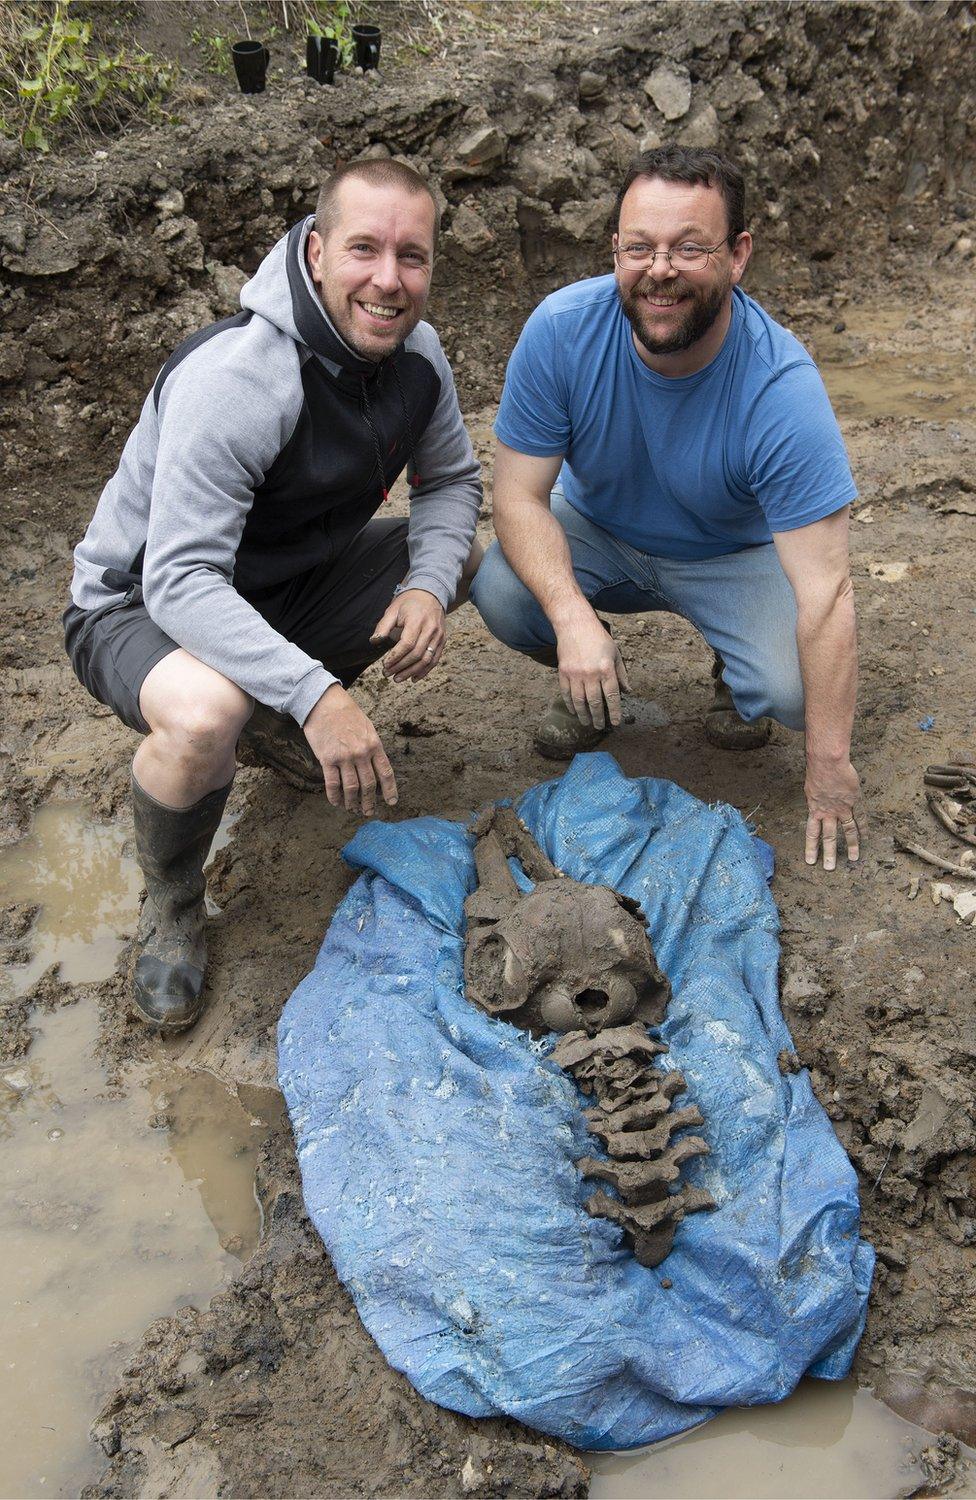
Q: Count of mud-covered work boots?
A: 4